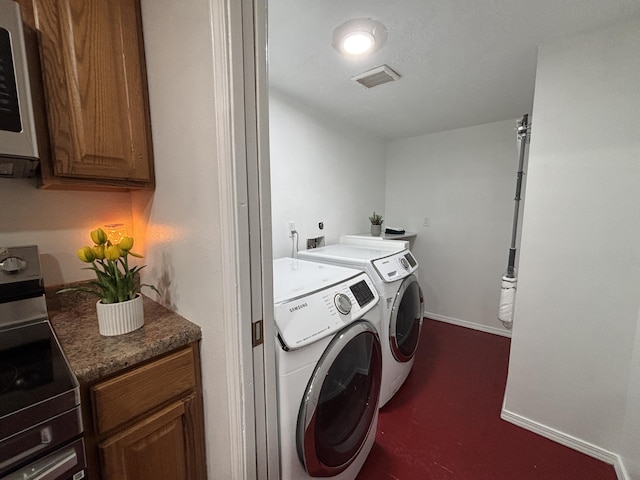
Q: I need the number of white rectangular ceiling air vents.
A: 1